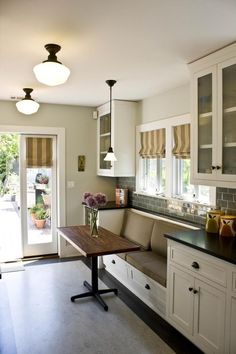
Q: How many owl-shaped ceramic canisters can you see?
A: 2